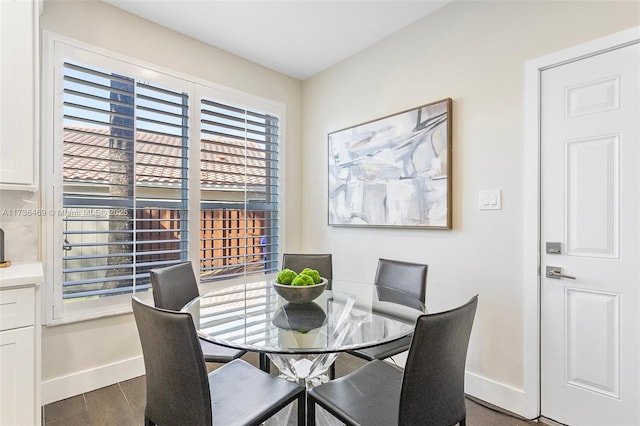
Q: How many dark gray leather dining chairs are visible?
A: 5